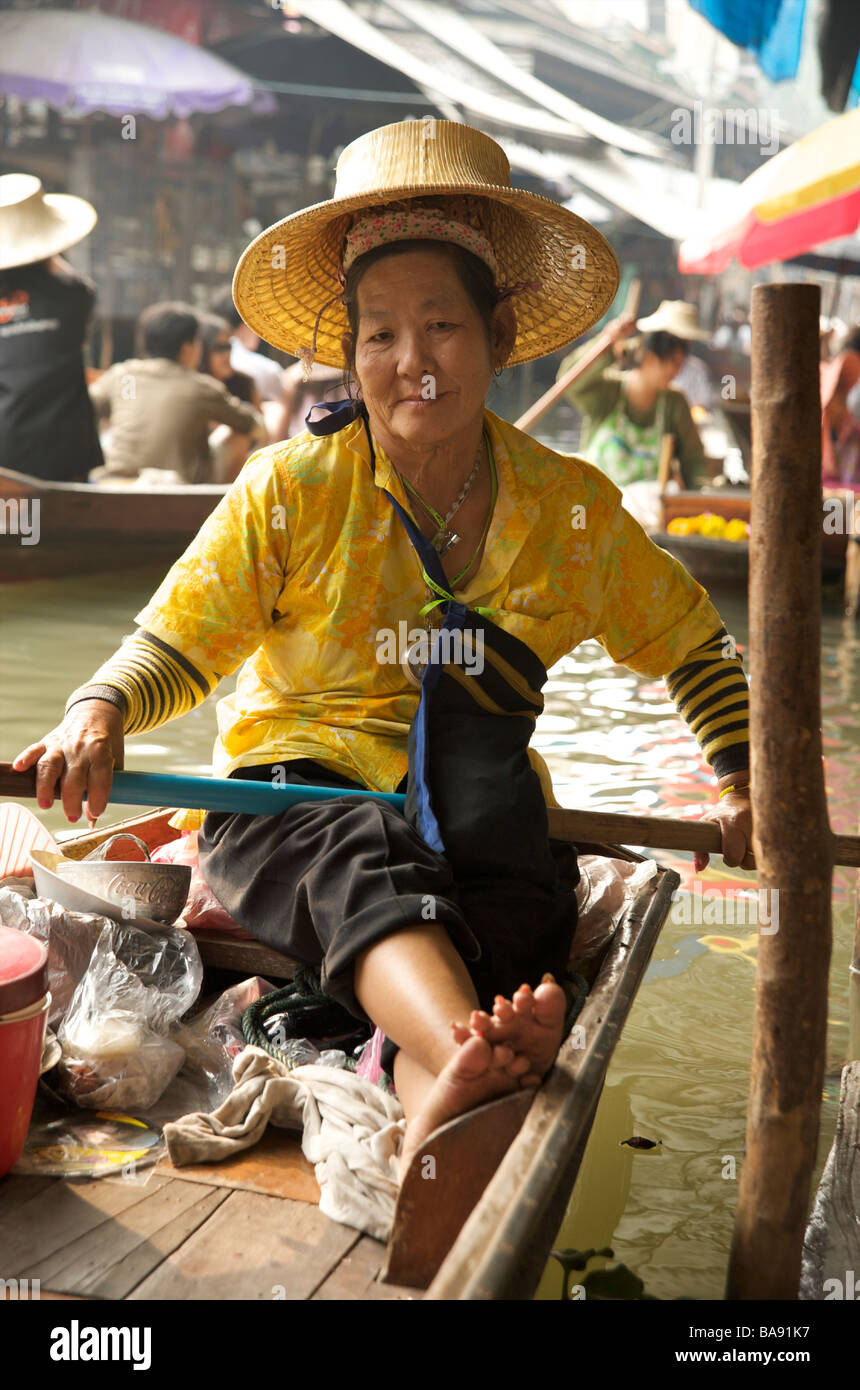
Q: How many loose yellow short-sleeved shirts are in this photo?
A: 1